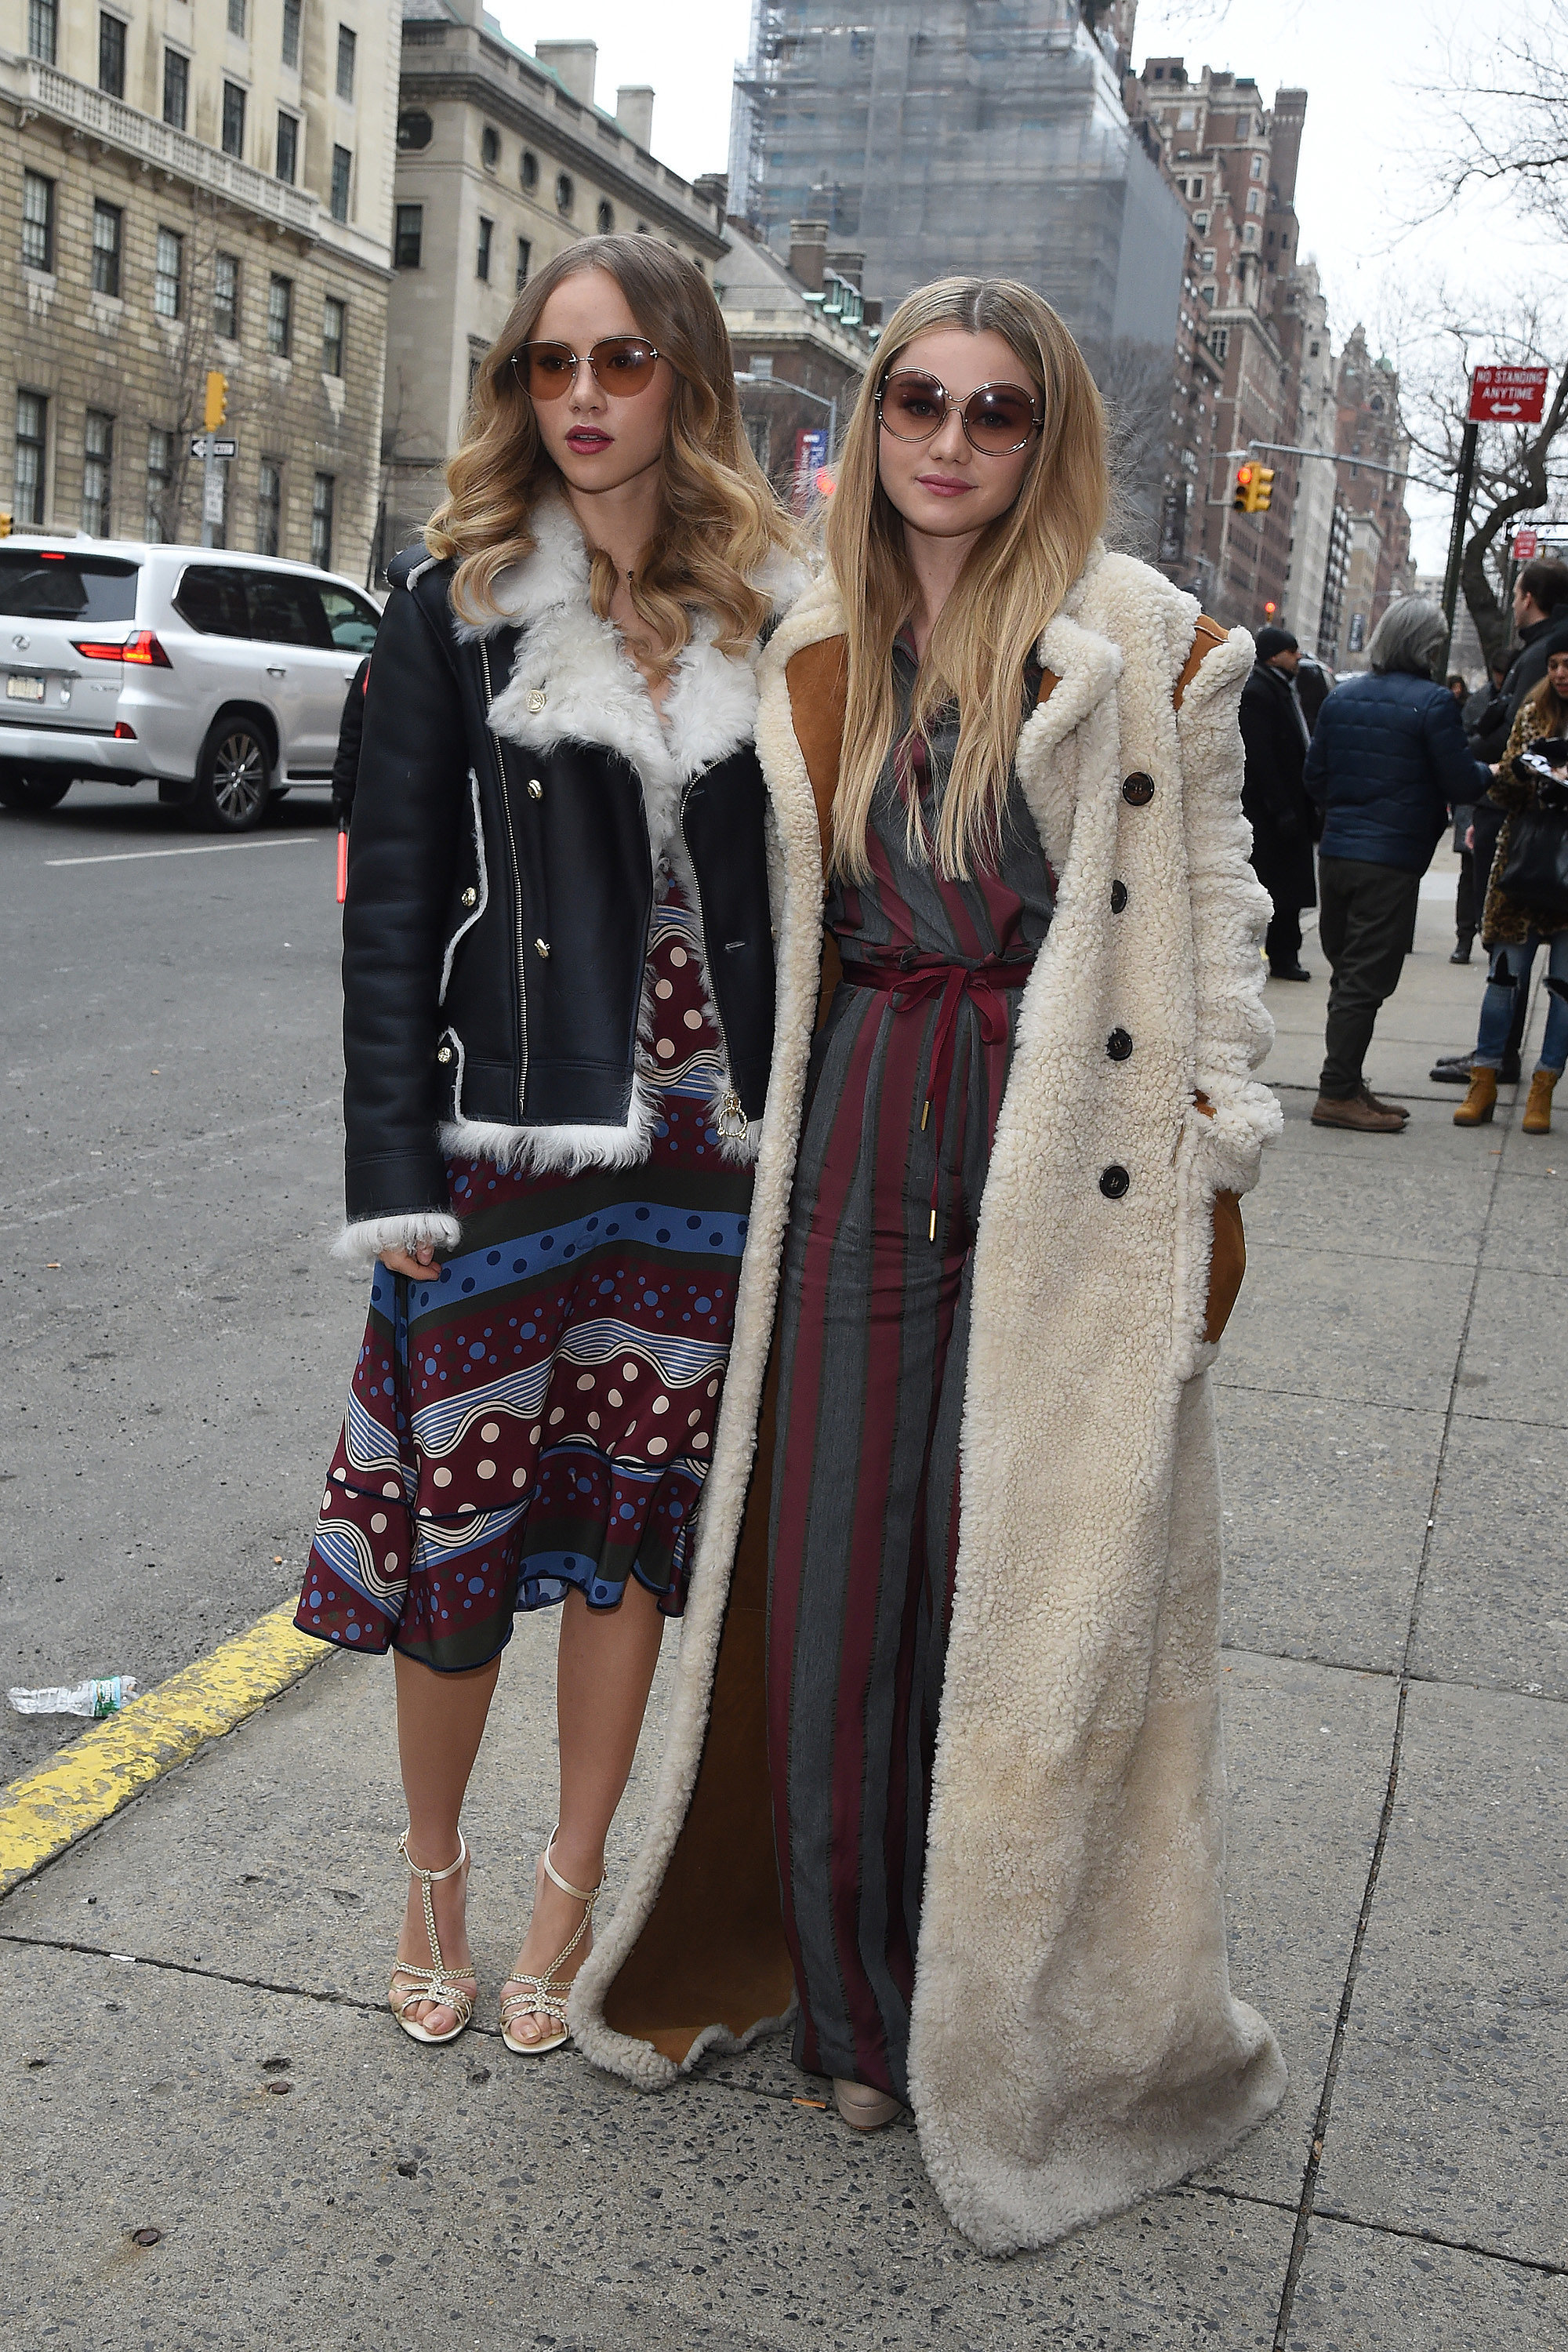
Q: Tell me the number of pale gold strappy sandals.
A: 2